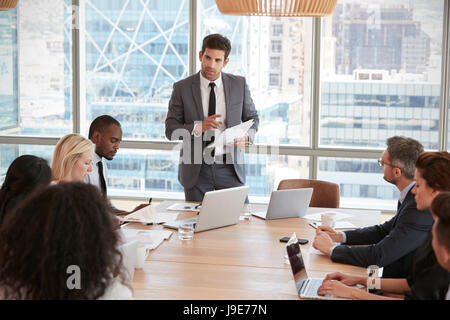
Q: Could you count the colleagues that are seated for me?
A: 7